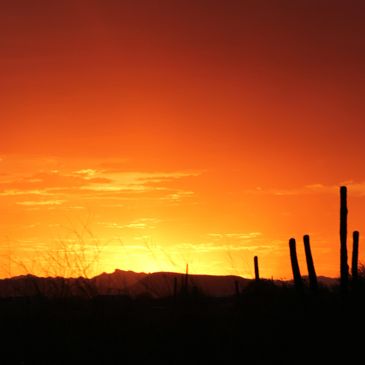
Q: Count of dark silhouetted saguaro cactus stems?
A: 5